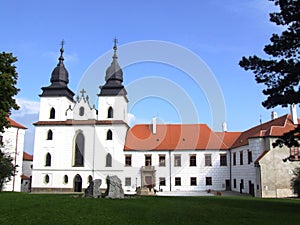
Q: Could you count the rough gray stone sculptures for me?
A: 2